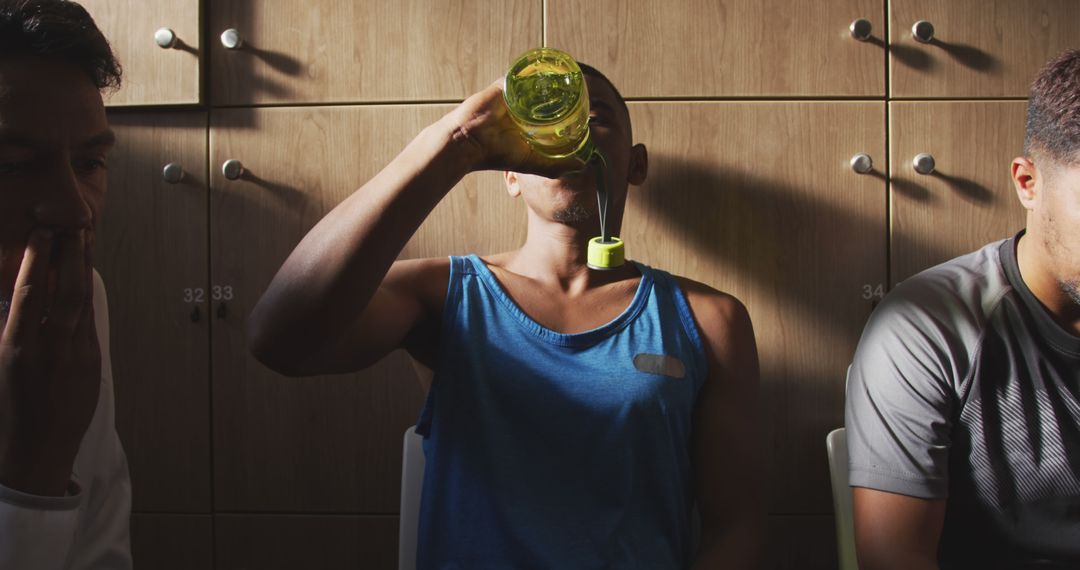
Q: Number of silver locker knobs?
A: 8